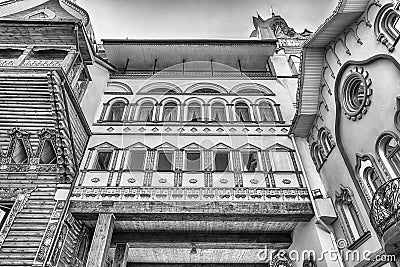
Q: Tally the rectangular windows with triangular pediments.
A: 7